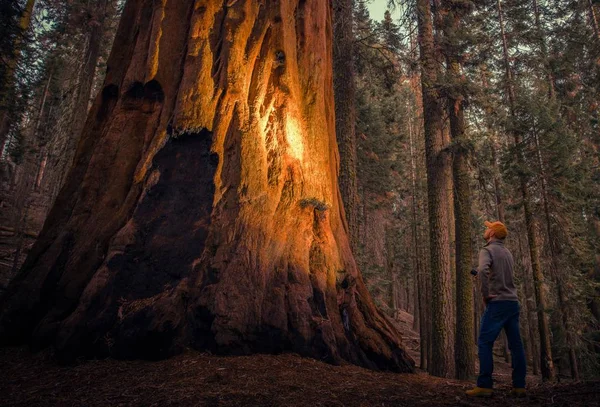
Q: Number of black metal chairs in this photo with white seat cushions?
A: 0